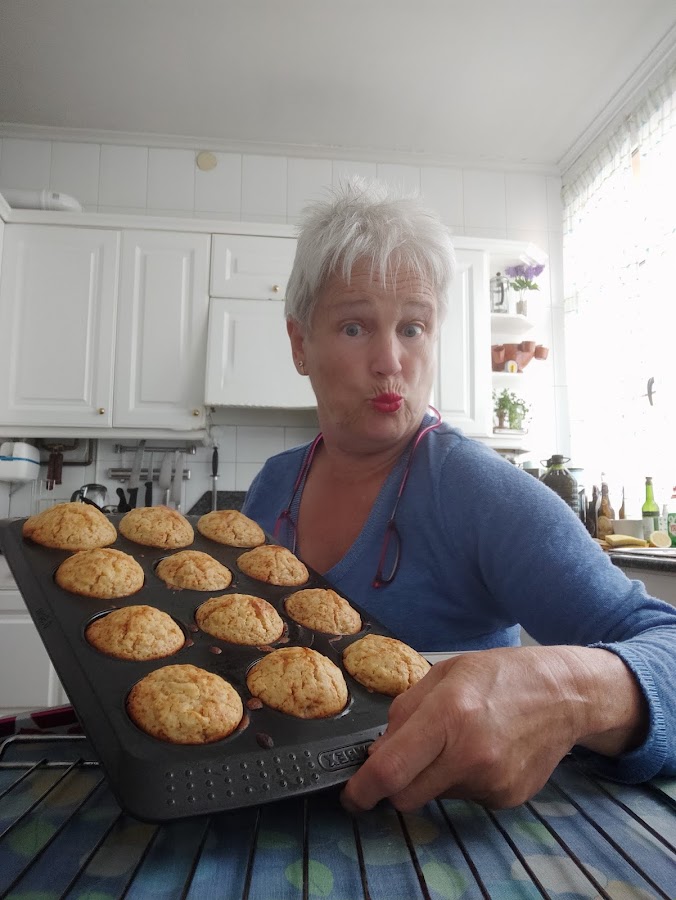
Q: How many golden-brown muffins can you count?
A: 12